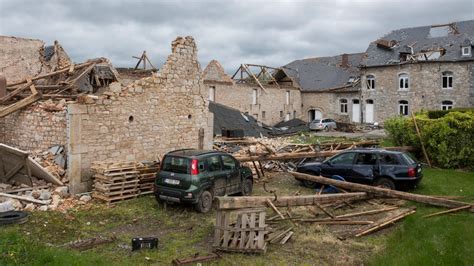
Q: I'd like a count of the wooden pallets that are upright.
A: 1